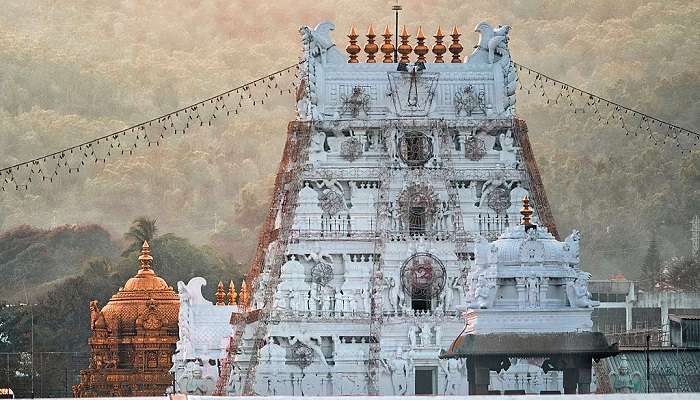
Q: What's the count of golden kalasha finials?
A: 12